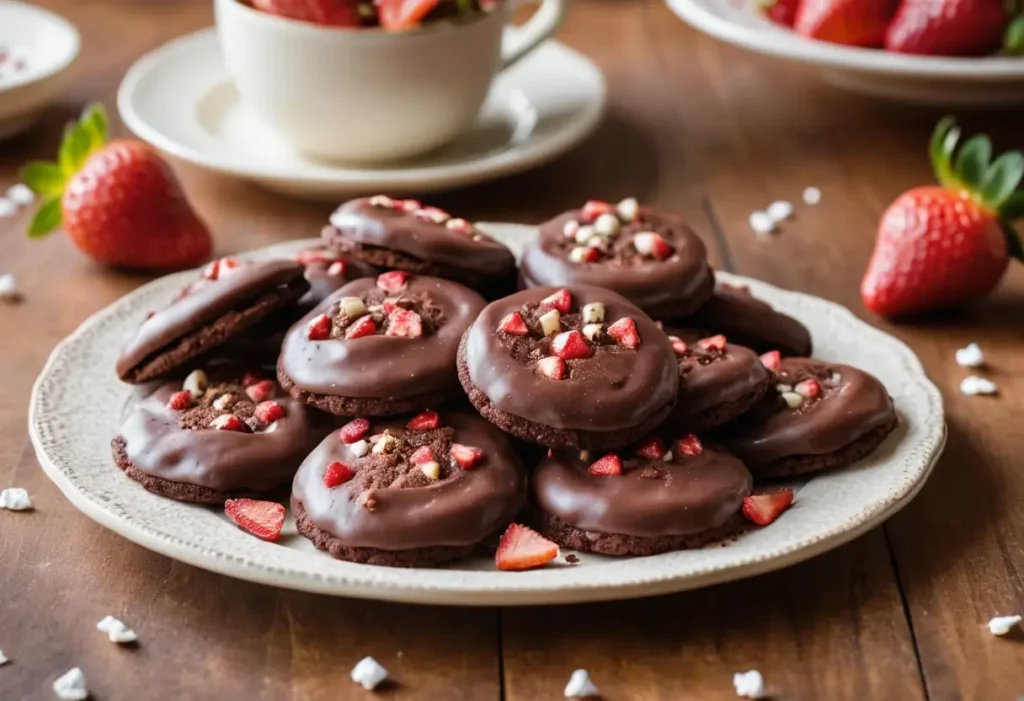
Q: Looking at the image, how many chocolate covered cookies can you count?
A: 12